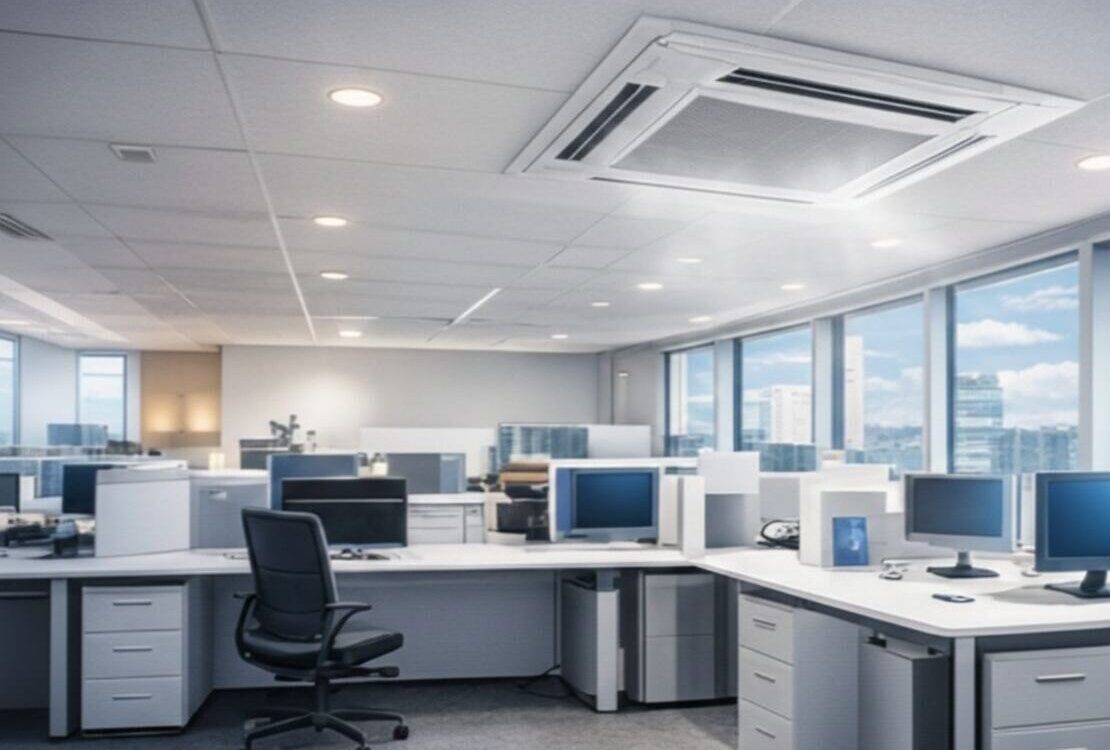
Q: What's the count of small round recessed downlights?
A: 12